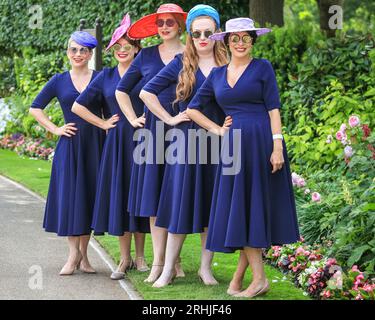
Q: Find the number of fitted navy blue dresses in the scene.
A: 5